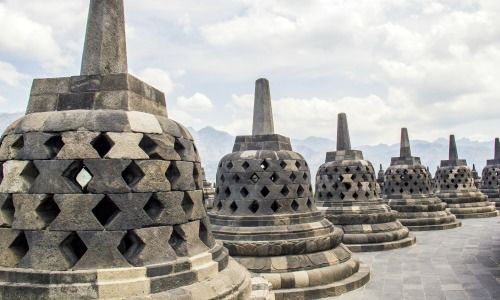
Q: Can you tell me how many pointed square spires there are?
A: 6